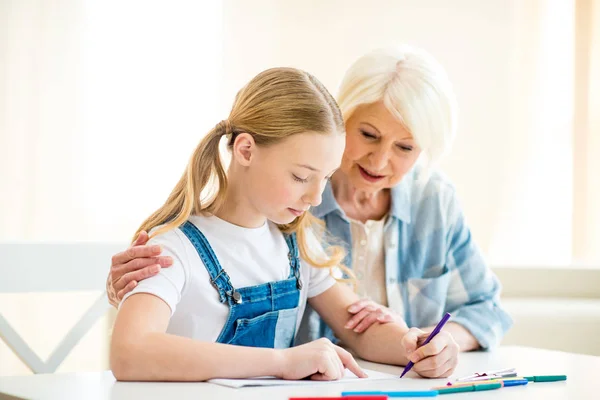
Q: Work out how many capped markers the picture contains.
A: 5